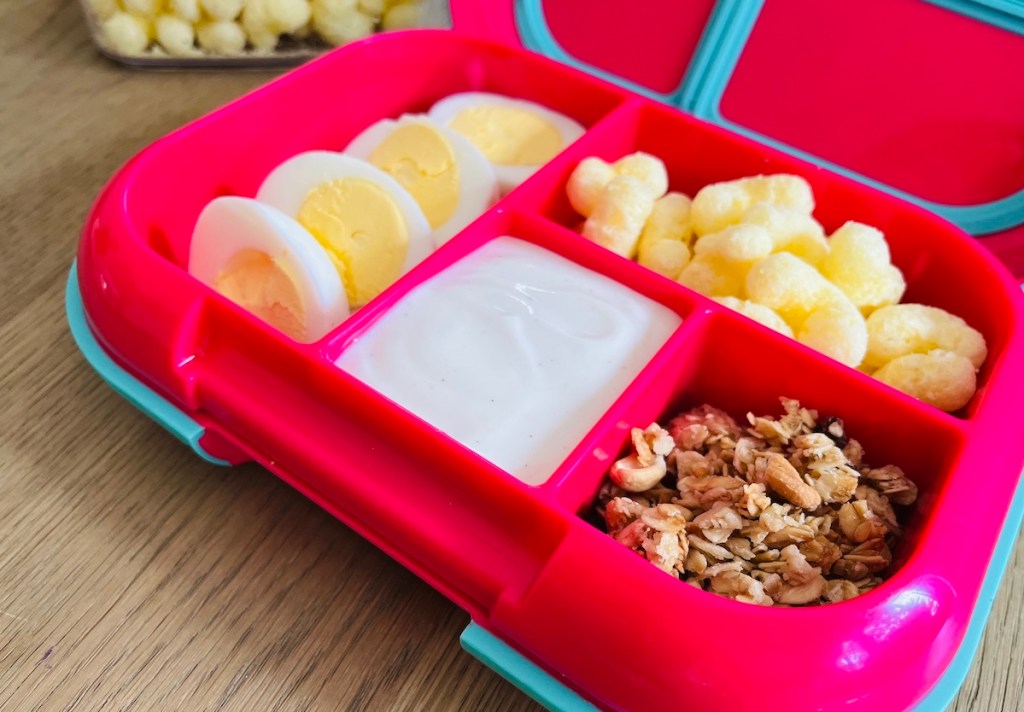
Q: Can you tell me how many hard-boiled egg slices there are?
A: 4